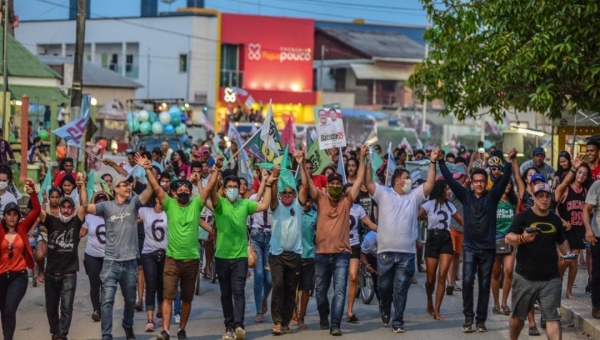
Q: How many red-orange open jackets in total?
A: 1